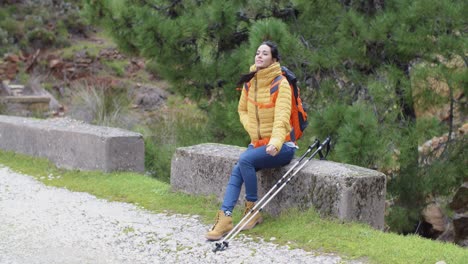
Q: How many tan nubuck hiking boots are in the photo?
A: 2